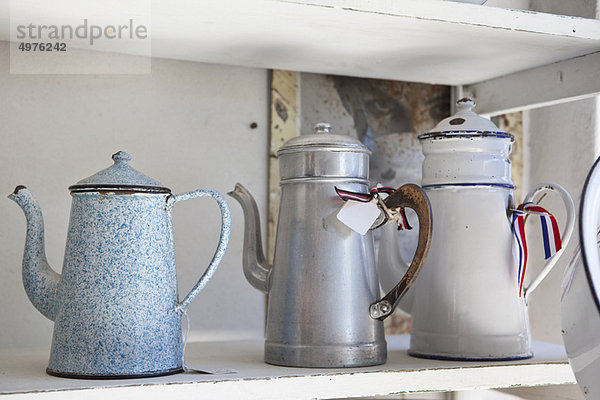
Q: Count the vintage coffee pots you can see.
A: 3